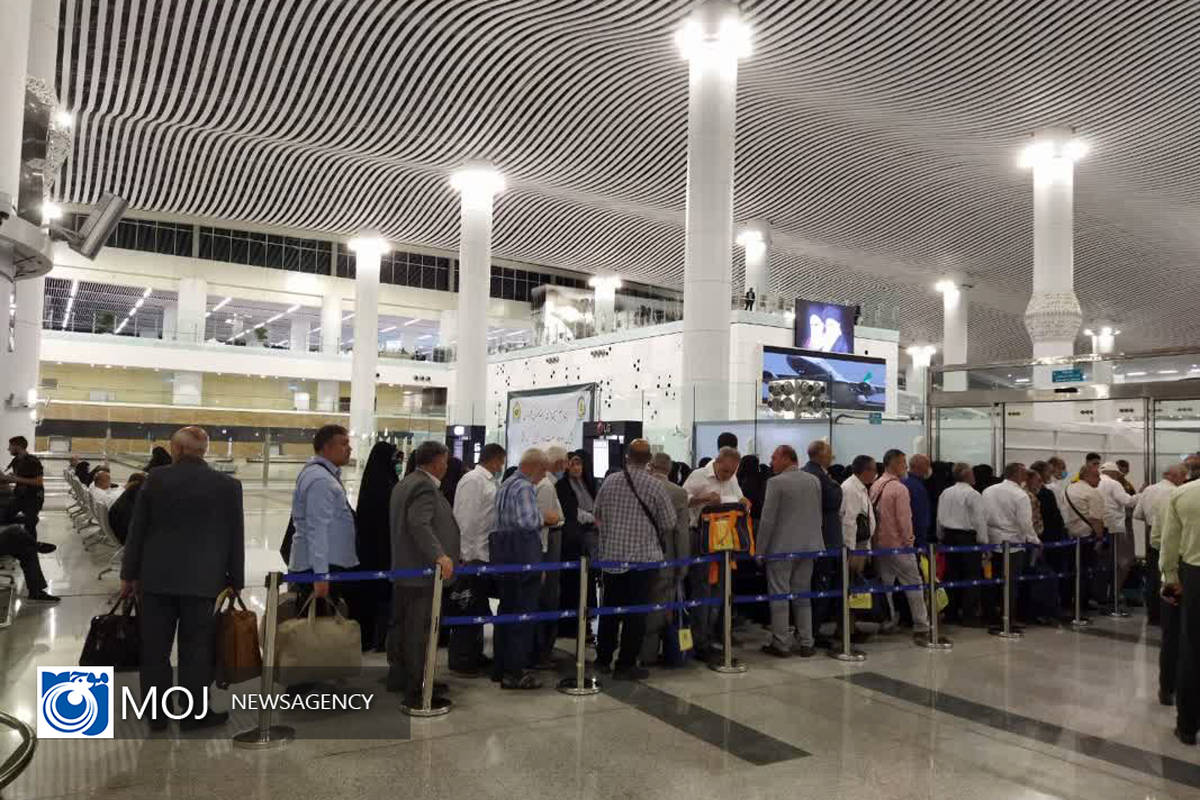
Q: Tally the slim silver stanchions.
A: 9